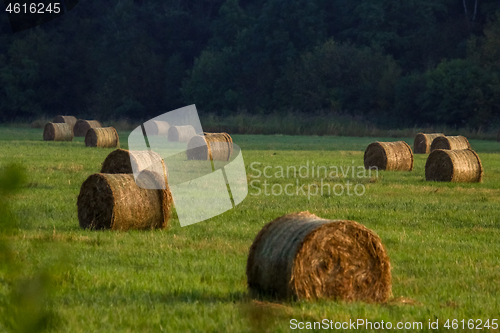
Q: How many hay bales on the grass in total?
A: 14